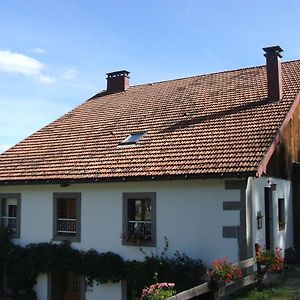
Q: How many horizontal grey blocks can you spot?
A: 3